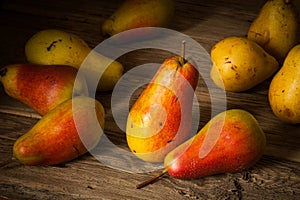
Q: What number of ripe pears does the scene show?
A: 9